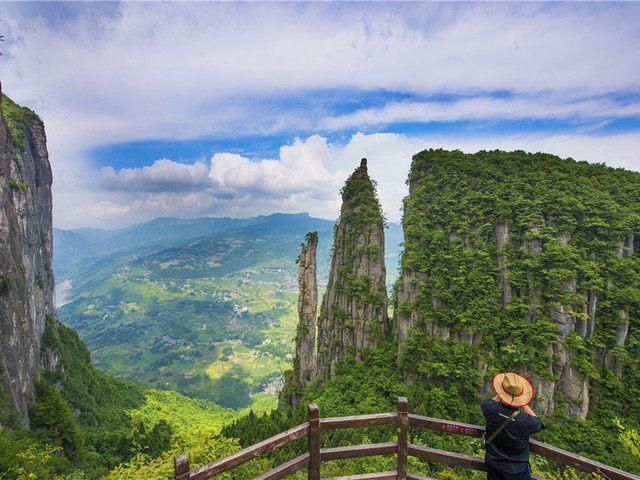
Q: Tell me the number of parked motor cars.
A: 0